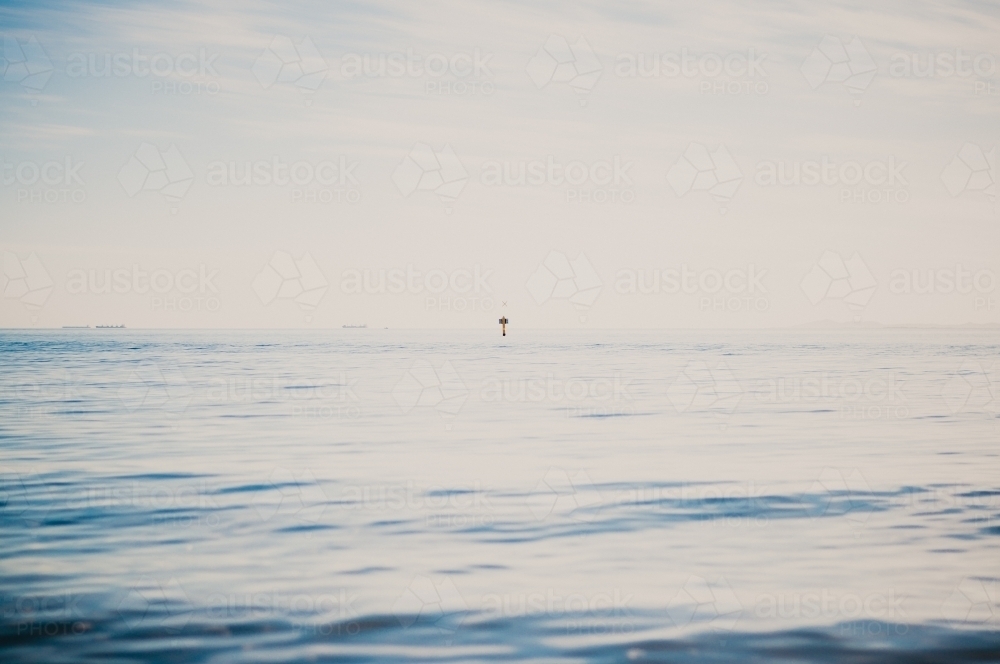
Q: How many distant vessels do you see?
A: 3